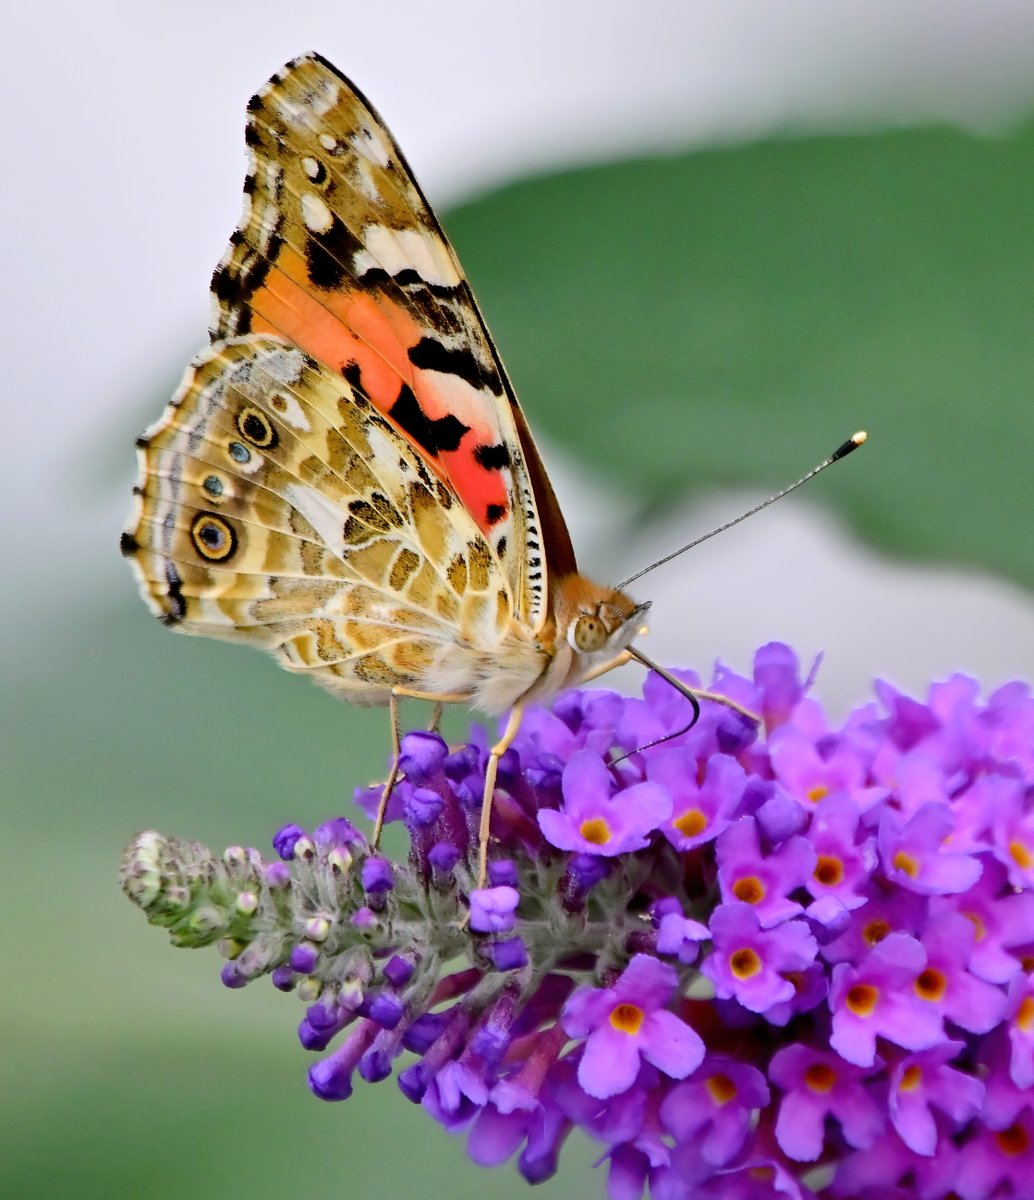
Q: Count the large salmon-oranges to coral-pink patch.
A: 1